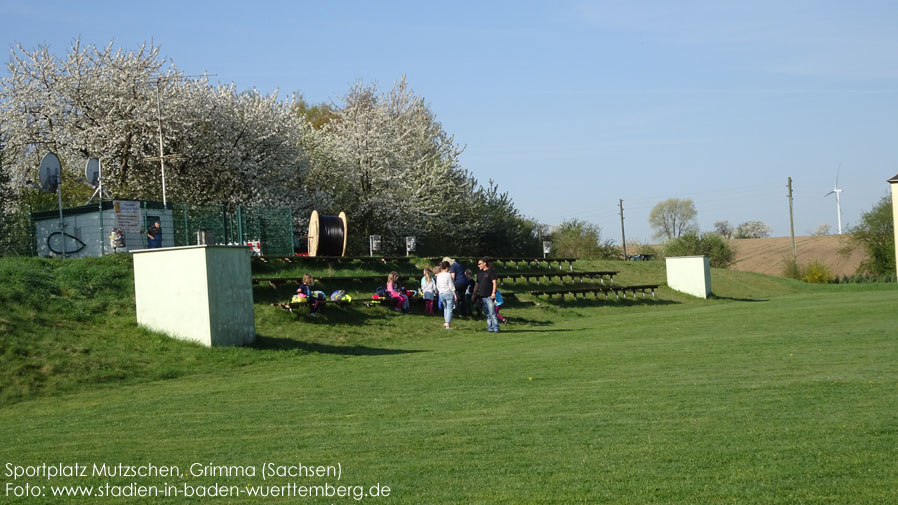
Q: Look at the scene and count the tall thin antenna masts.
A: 1